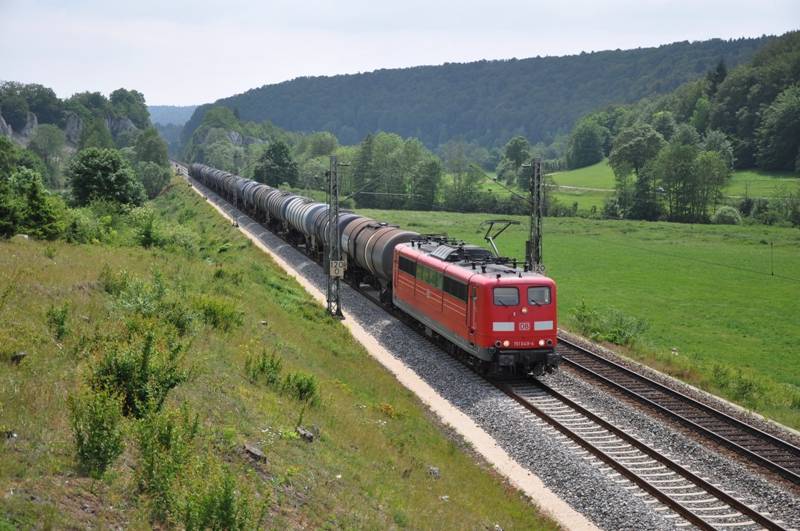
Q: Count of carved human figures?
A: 0